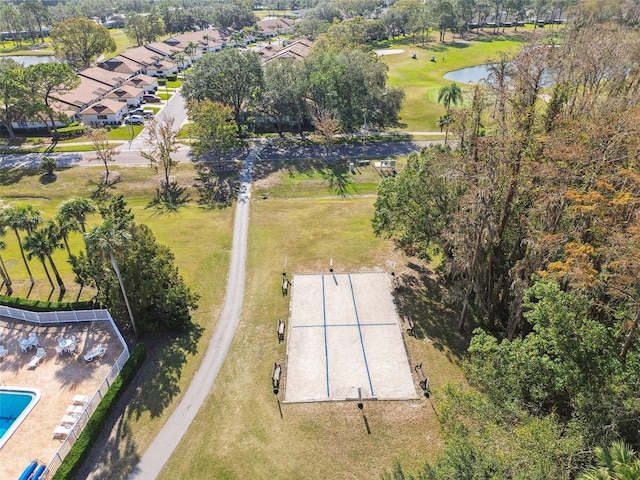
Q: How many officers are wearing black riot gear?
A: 0